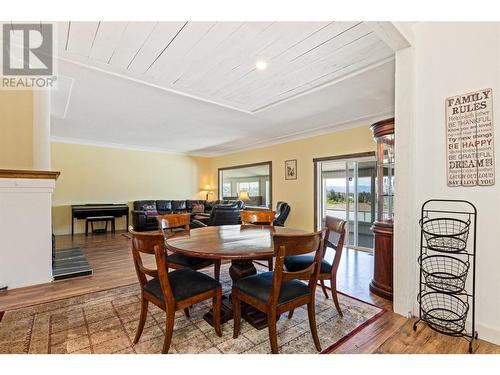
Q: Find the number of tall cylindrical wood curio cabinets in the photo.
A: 1